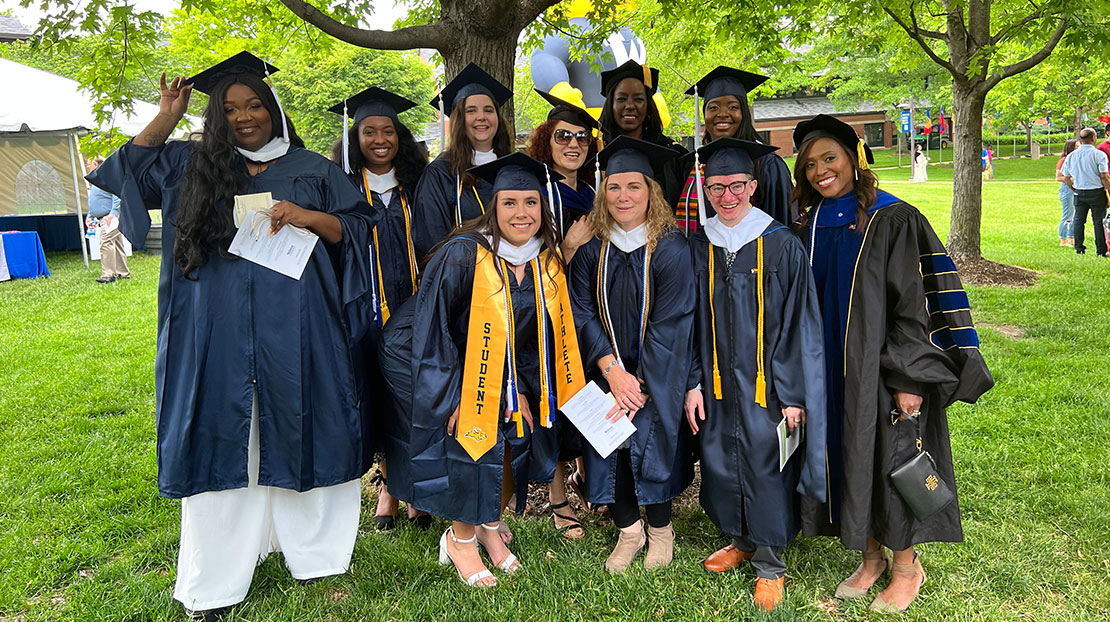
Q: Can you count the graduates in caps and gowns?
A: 10